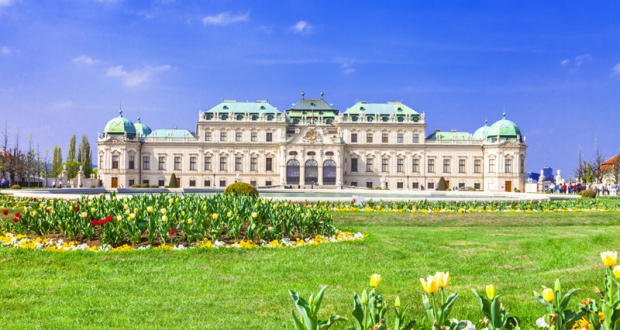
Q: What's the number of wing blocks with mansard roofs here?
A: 2